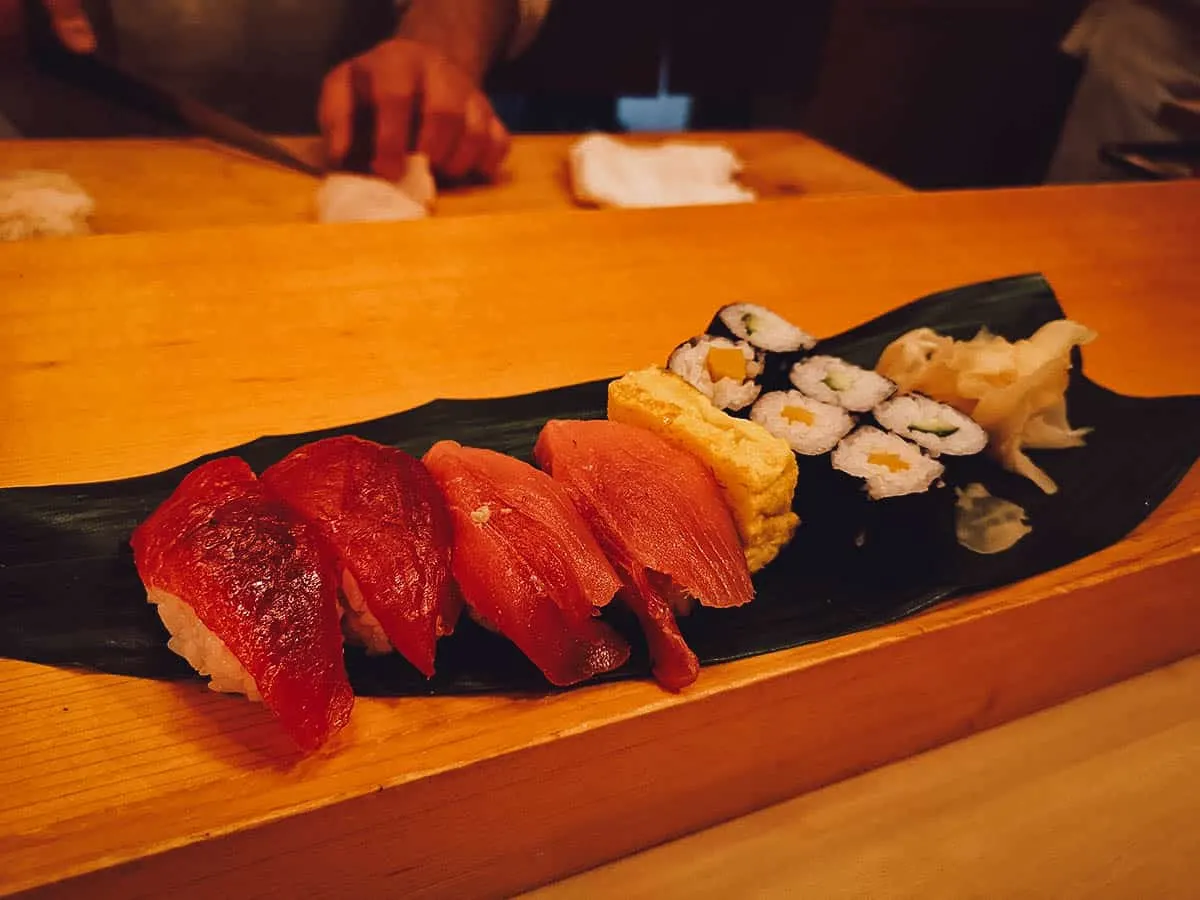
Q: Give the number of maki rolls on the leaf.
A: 6